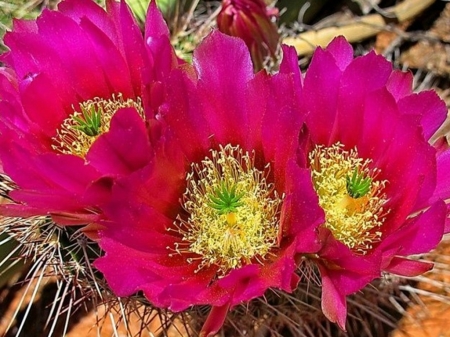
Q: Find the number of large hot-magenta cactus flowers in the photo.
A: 3